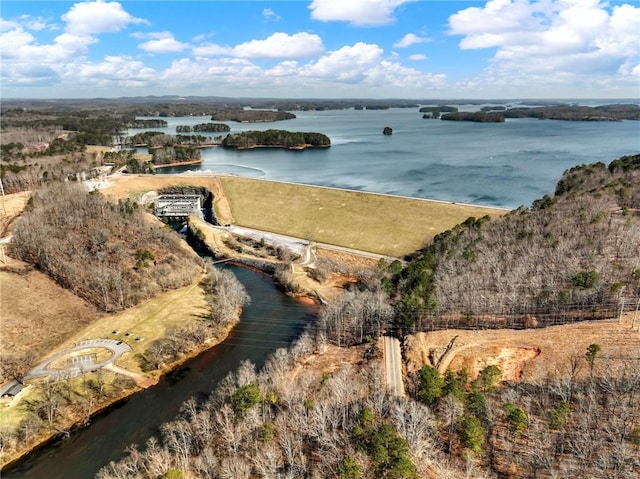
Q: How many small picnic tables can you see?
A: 3